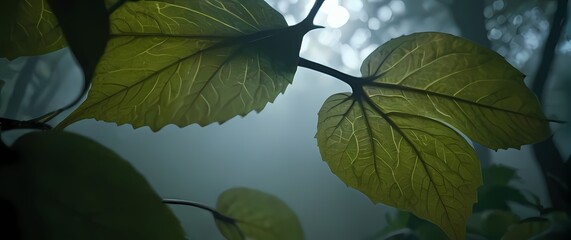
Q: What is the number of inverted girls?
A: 0